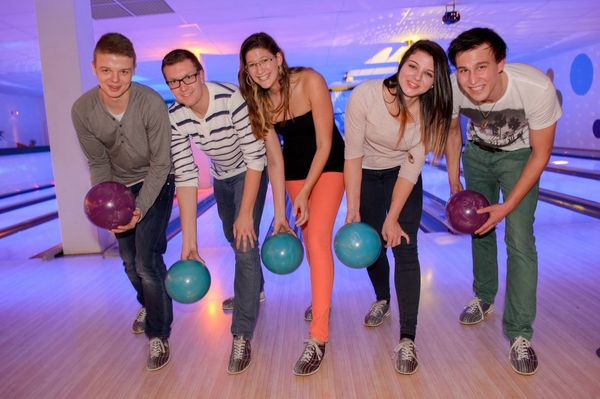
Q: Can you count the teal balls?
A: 3